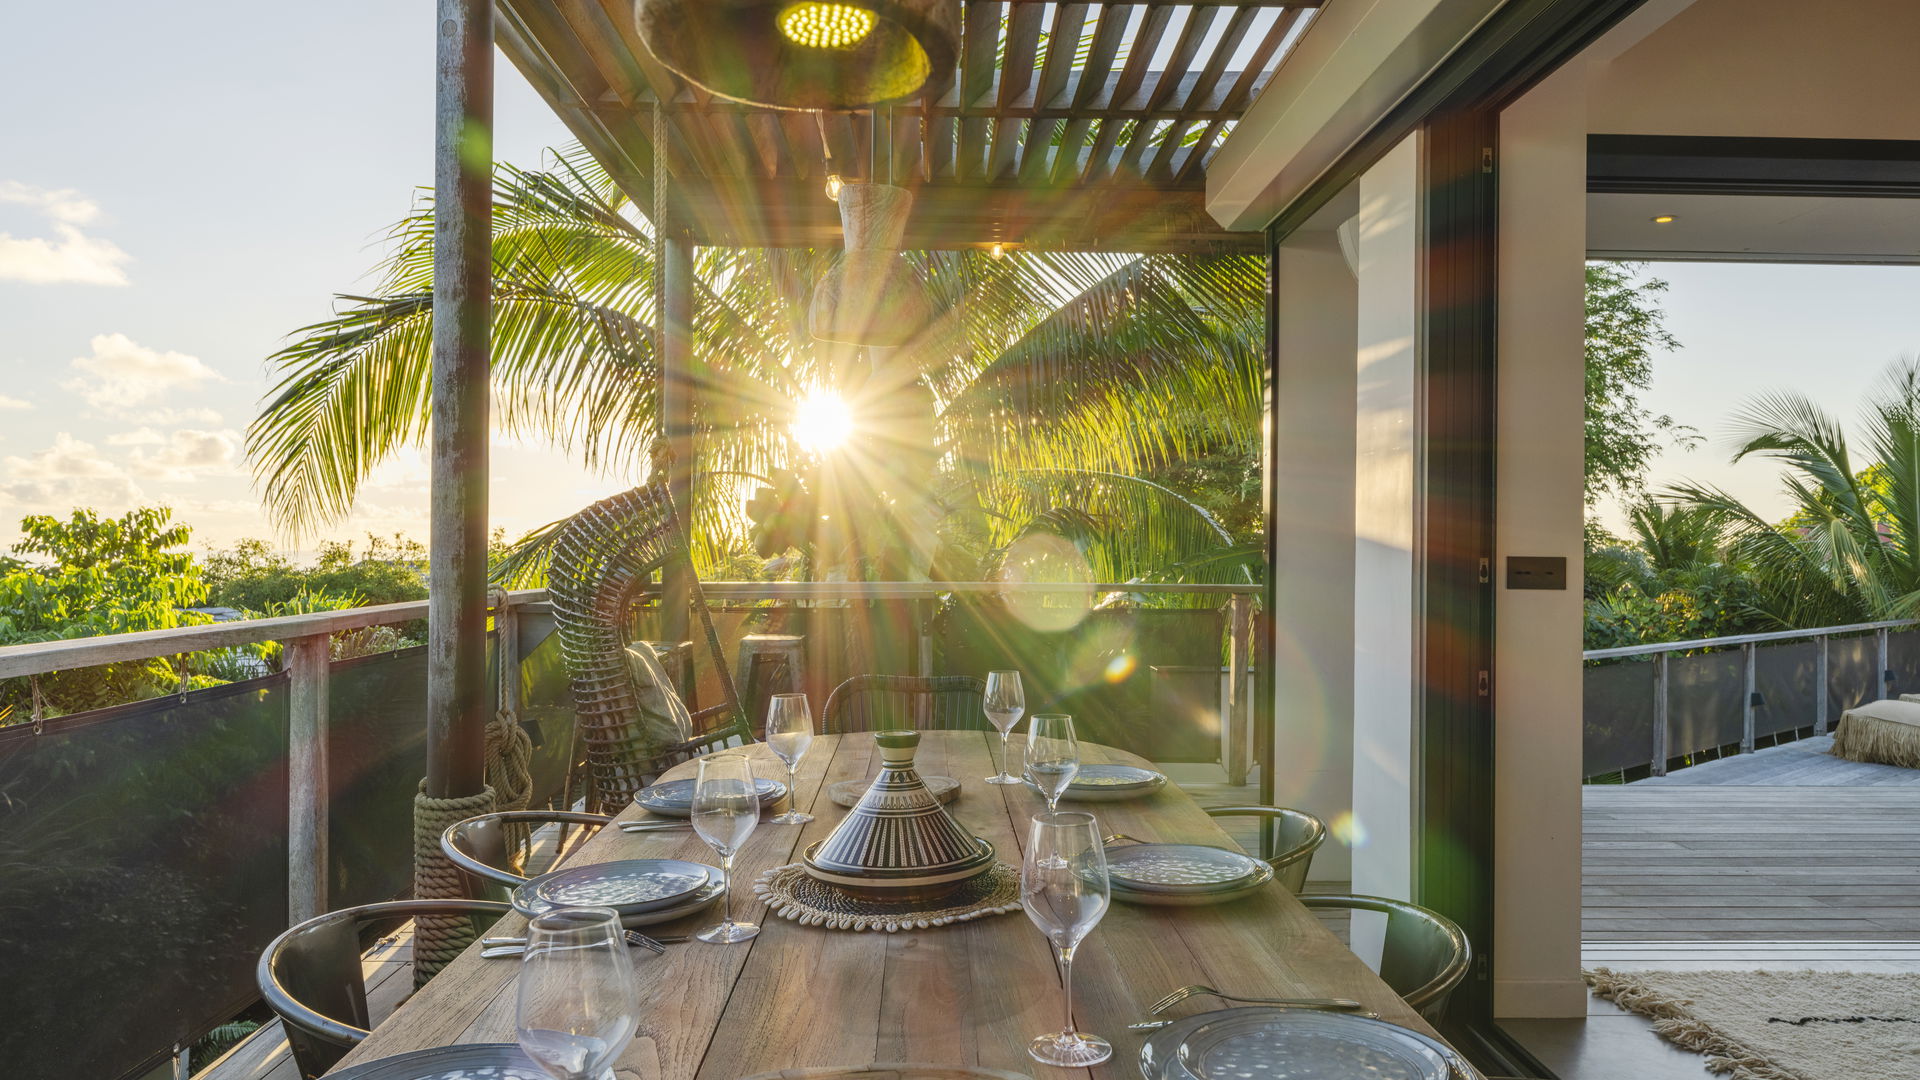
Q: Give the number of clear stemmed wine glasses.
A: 6